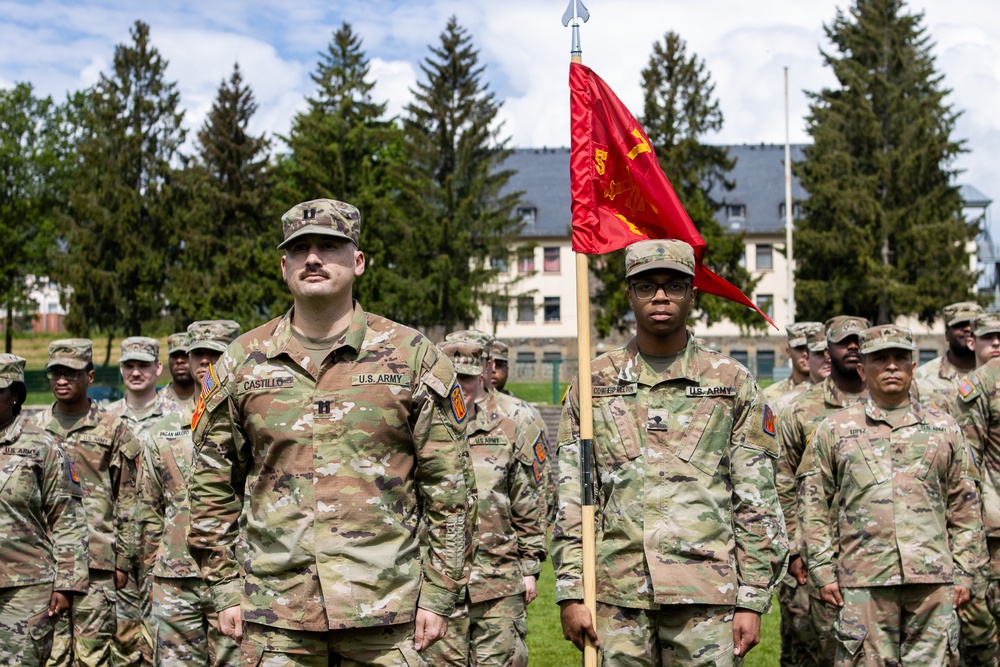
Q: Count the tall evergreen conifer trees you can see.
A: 6